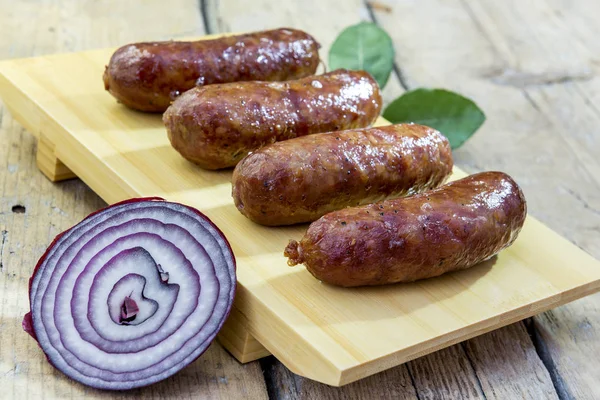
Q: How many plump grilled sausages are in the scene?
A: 4